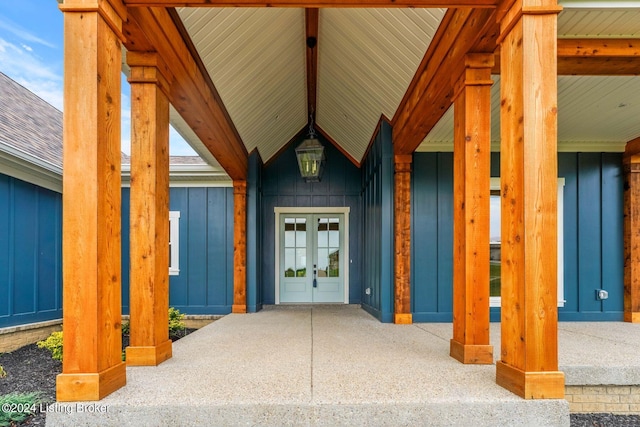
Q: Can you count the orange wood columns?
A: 7